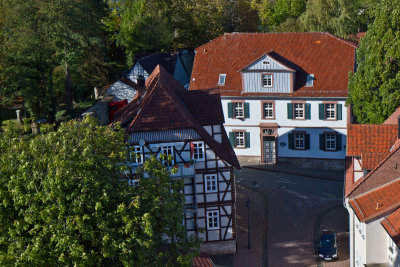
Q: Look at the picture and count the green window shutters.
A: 12